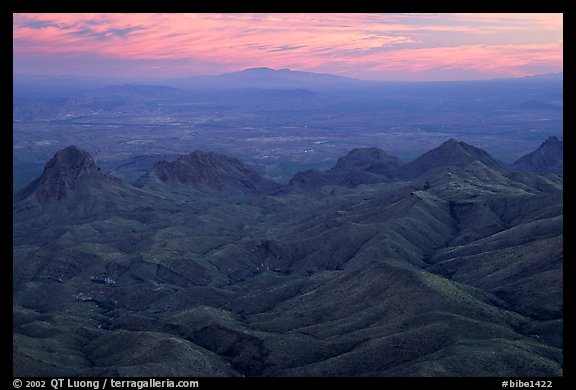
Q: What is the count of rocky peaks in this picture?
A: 5